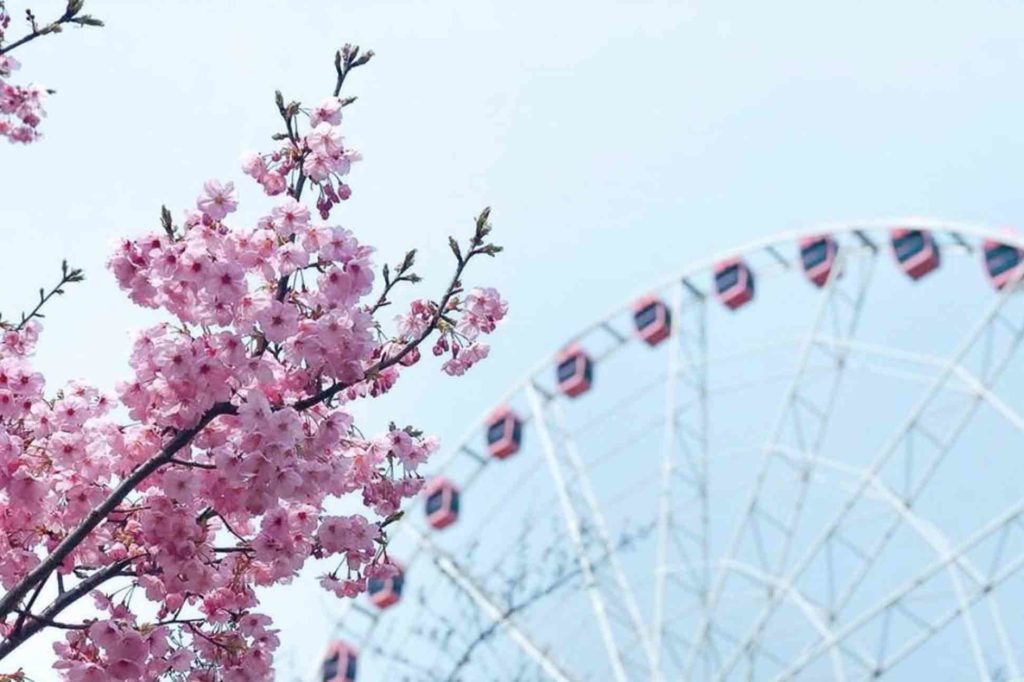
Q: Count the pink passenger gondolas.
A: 10